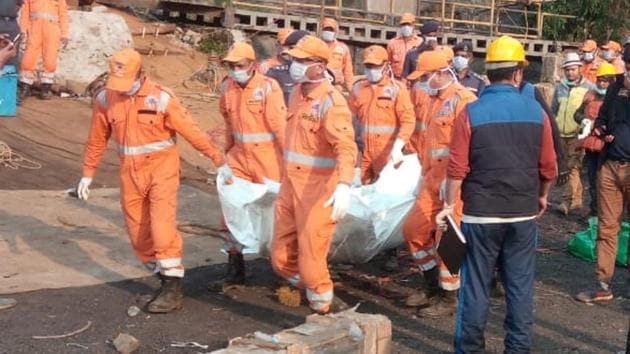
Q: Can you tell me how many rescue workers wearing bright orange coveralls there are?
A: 12